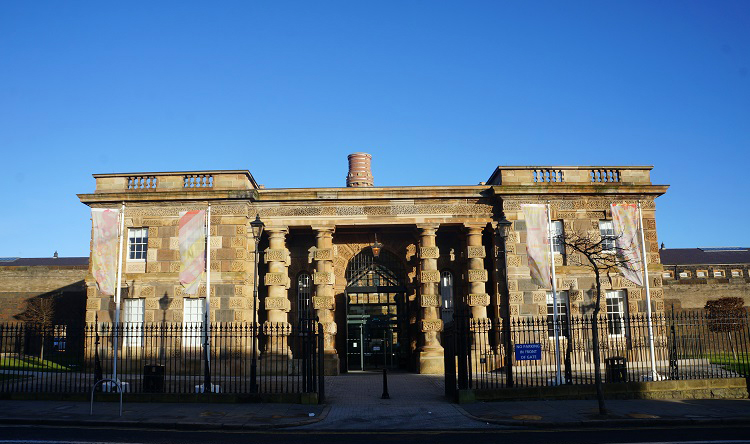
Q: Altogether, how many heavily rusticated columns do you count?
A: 4